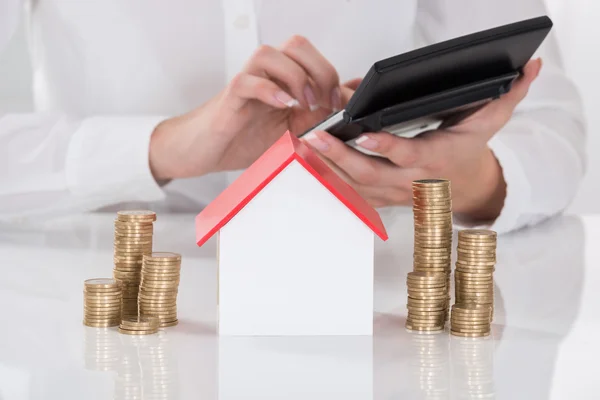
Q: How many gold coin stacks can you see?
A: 8